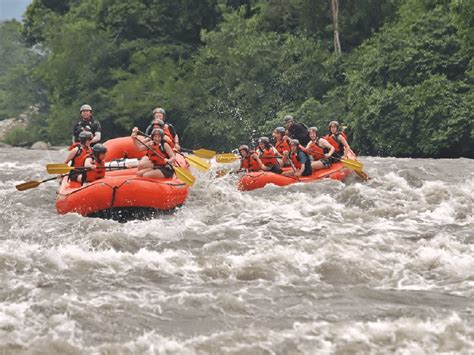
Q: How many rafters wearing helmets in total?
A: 13